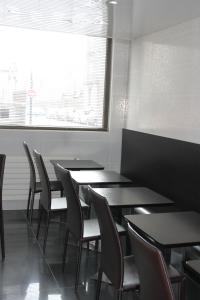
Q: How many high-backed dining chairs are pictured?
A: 6